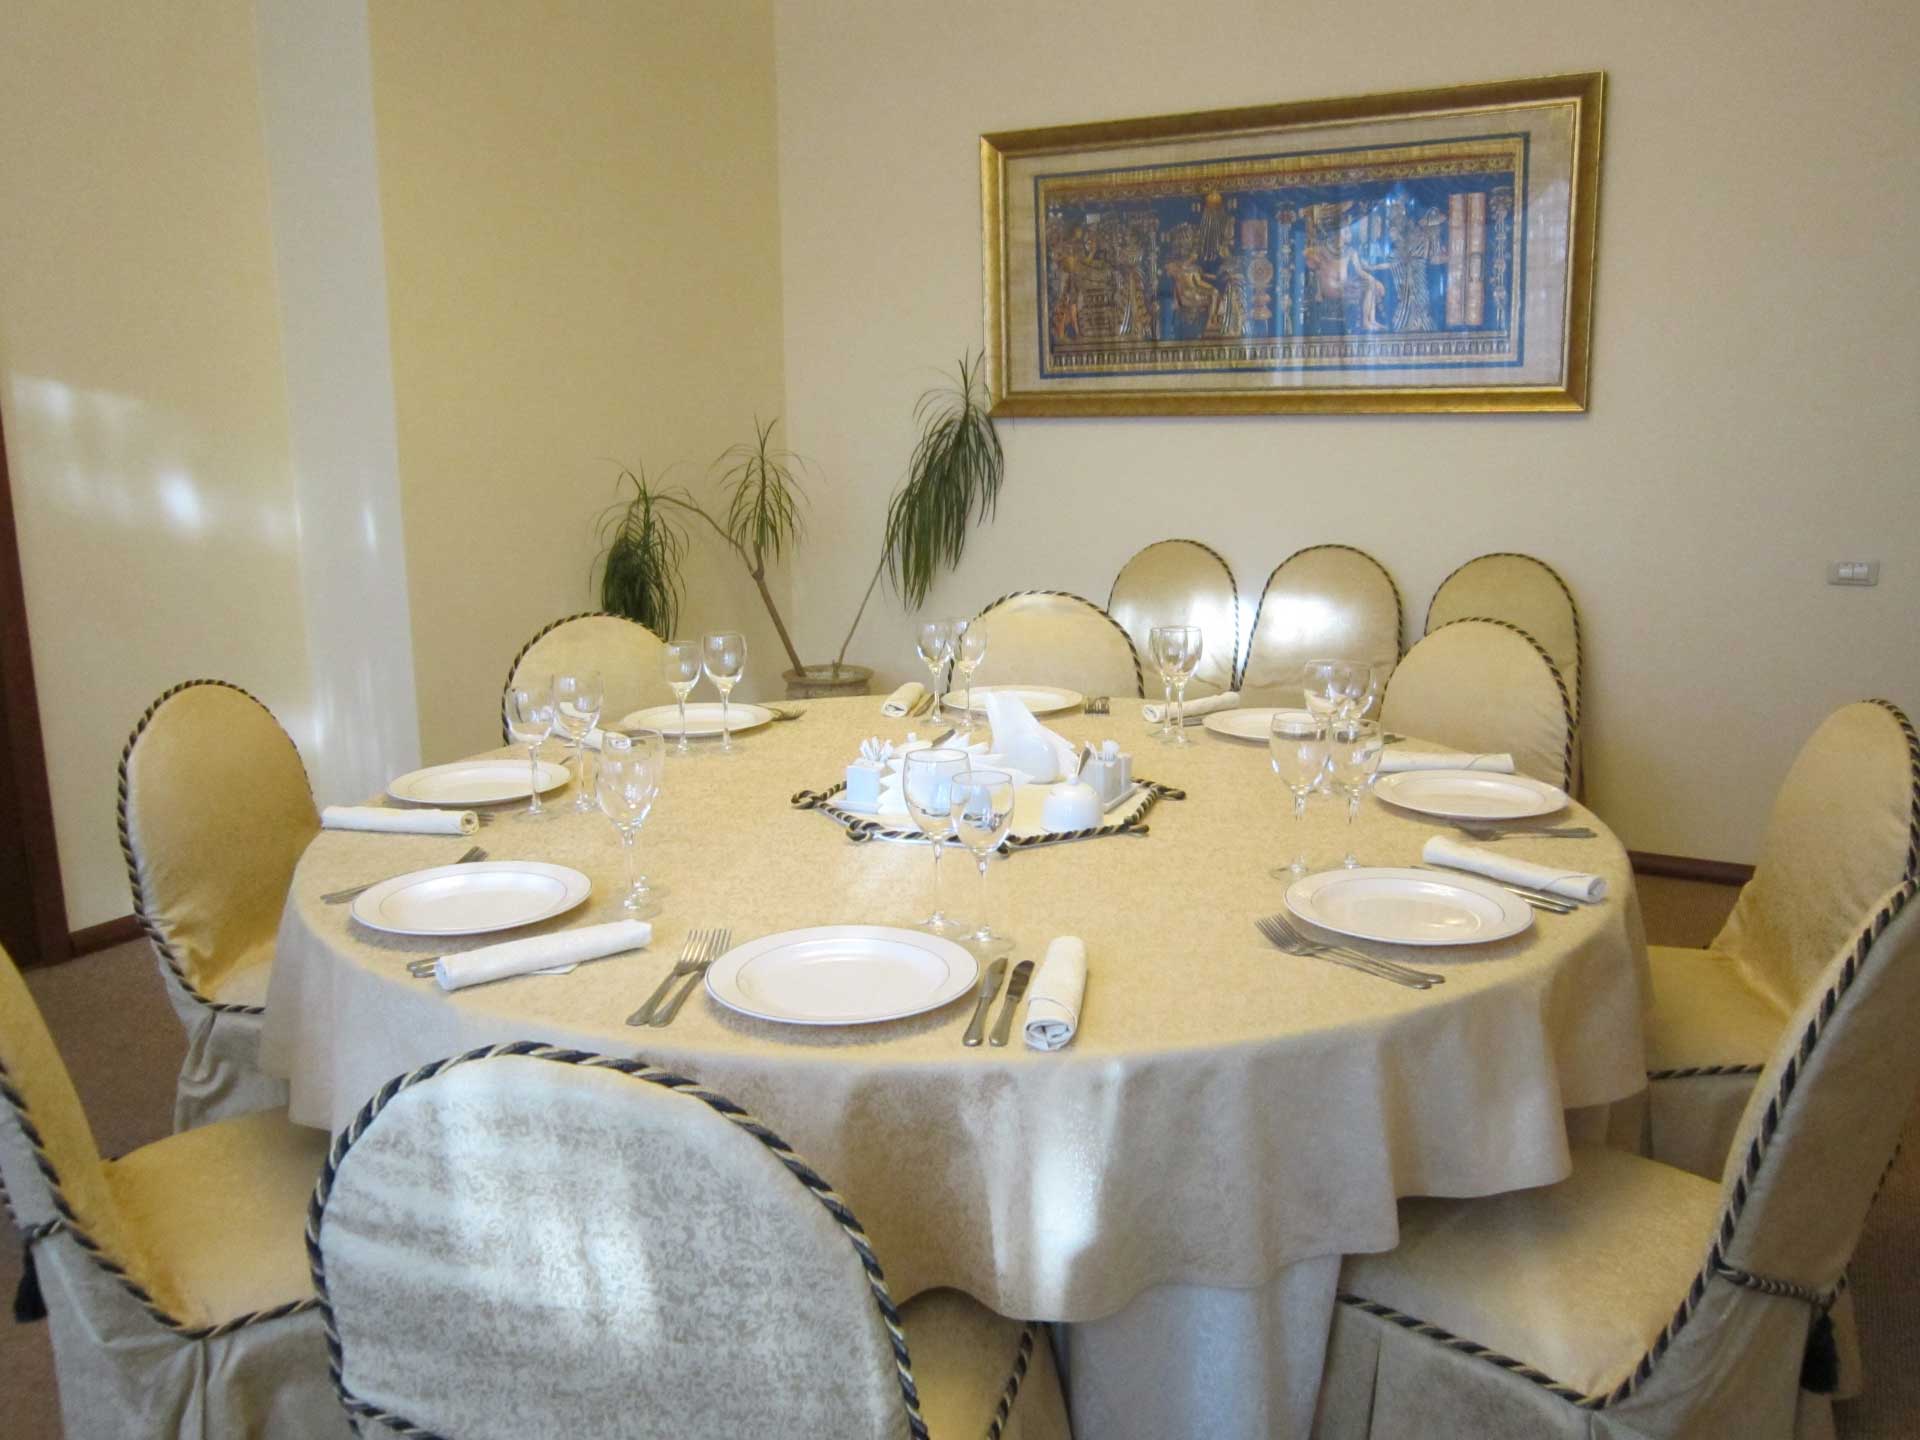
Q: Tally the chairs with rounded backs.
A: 11